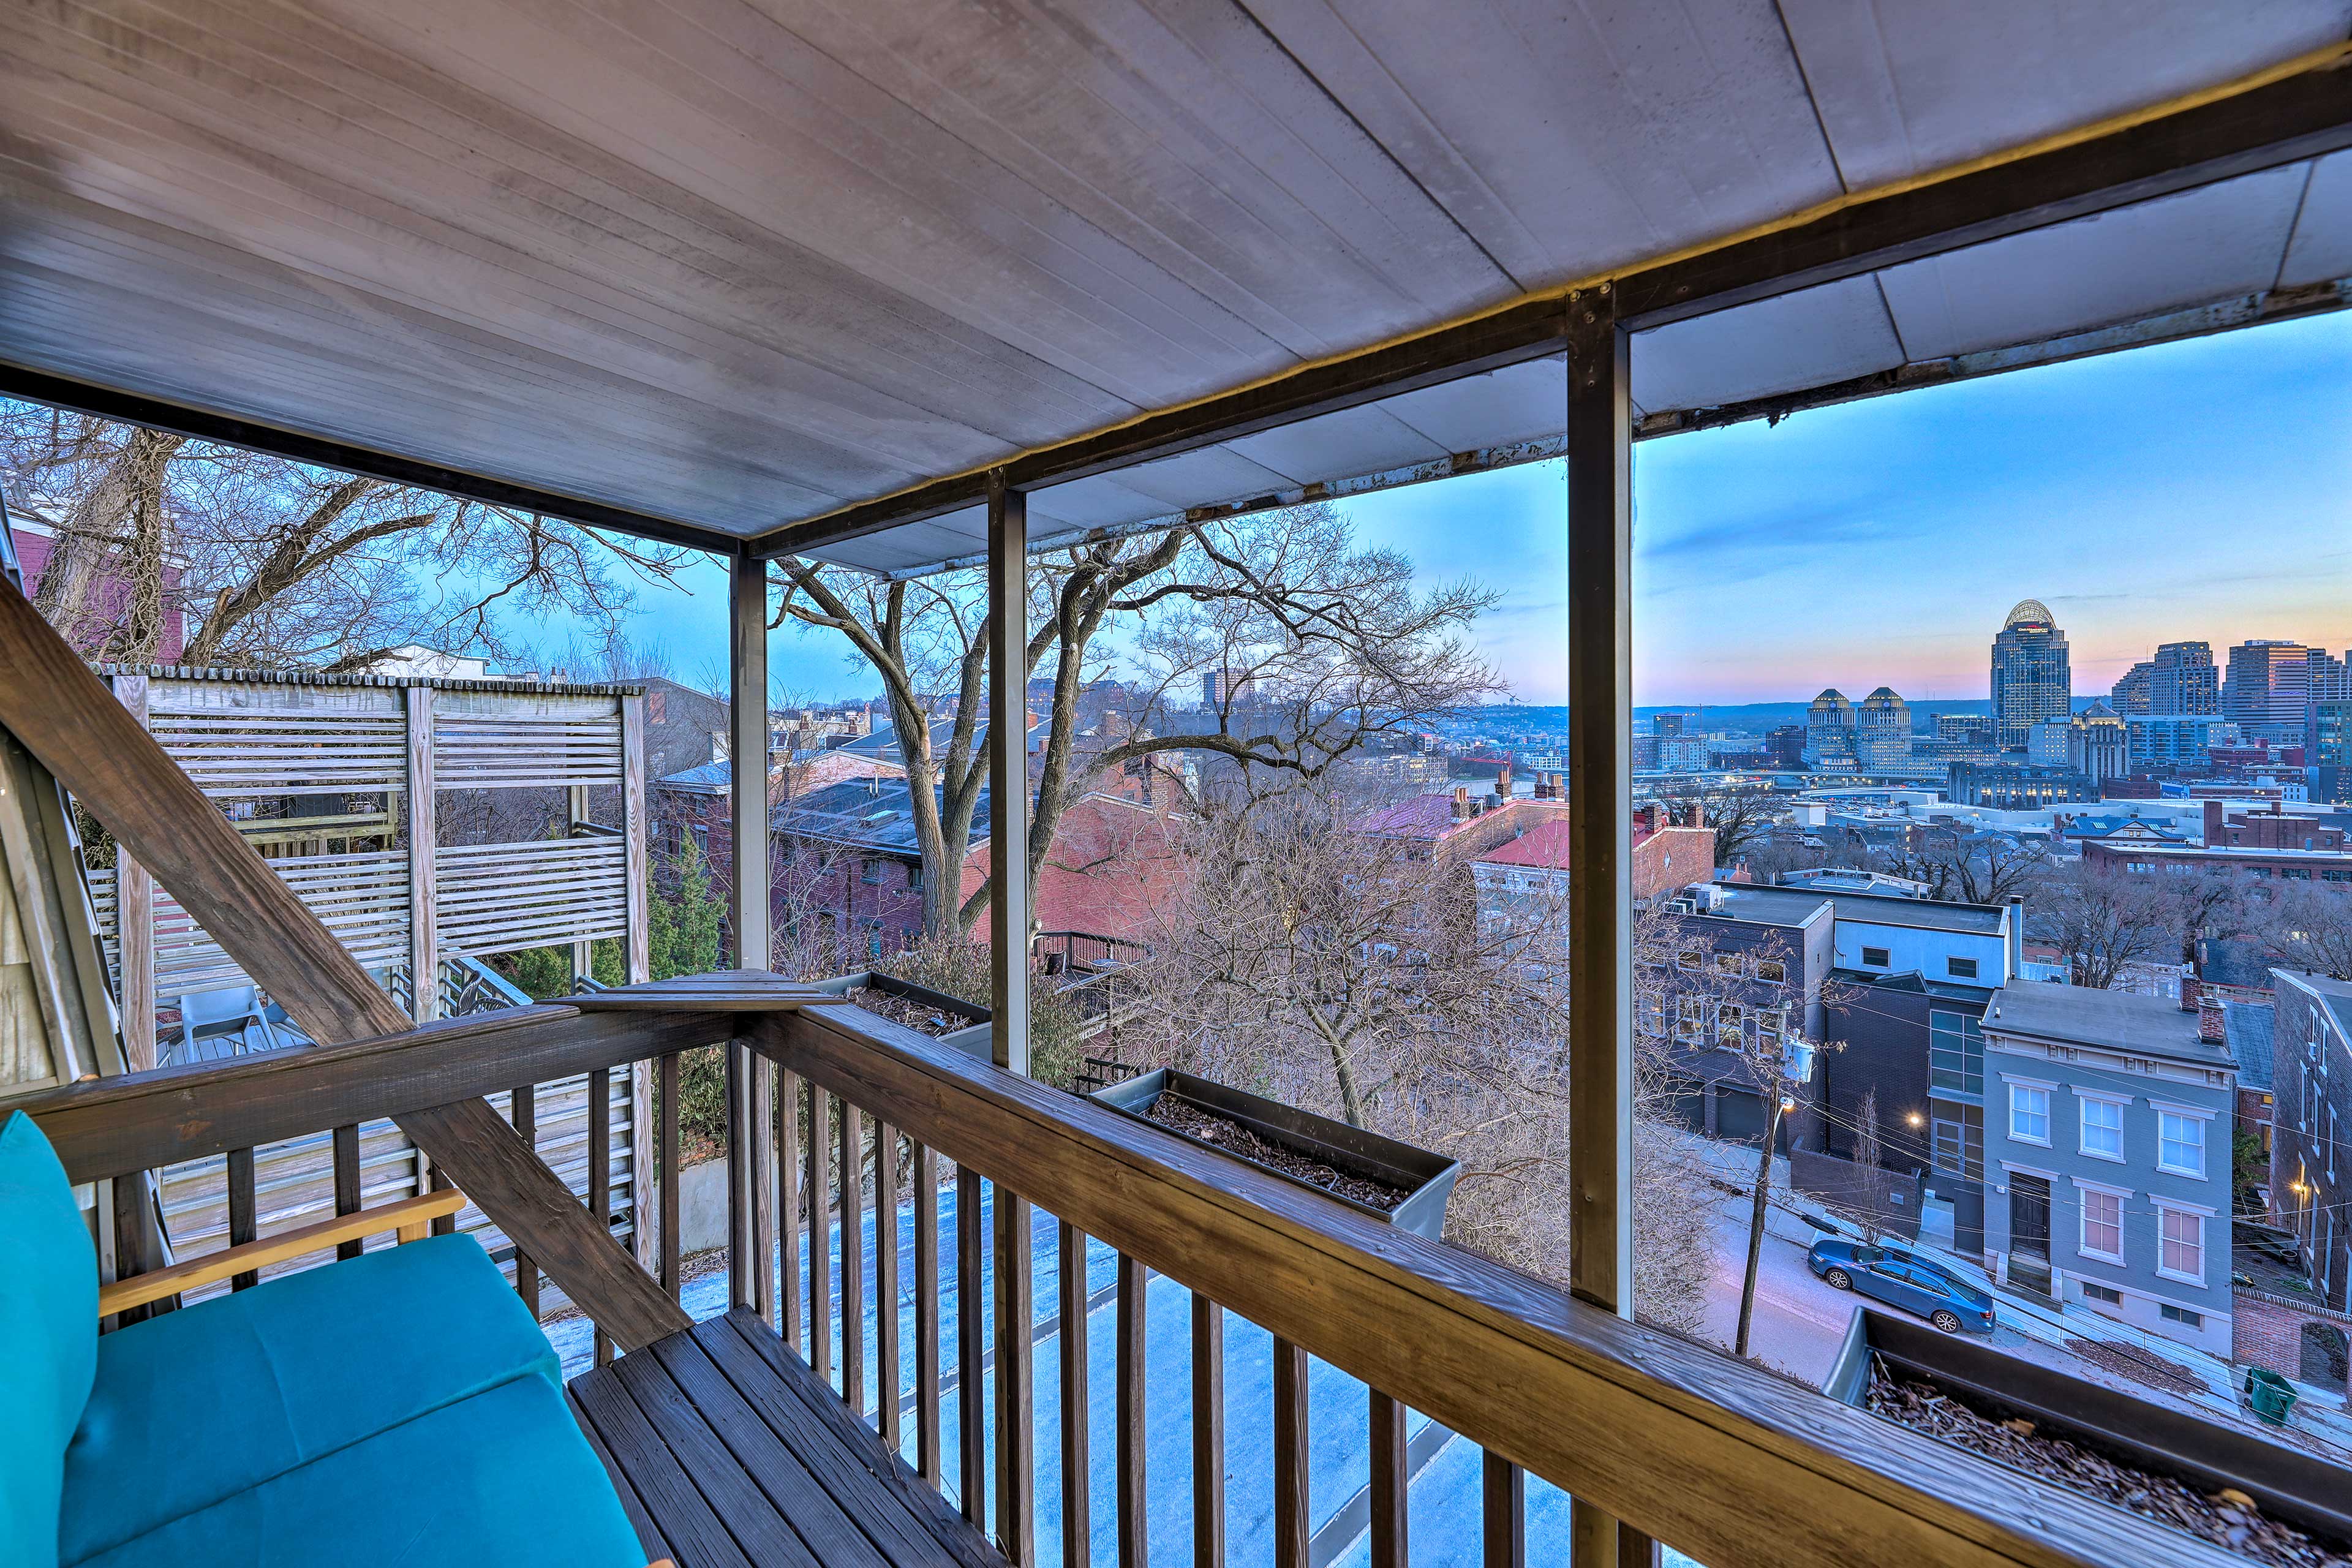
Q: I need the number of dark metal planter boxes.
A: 3